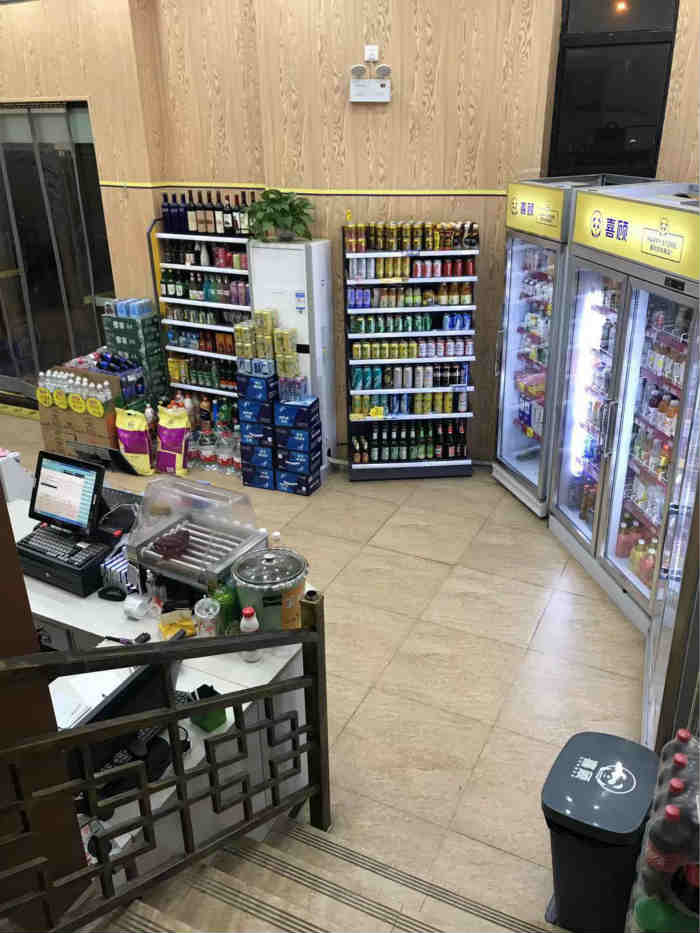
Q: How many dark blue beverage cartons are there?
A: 9